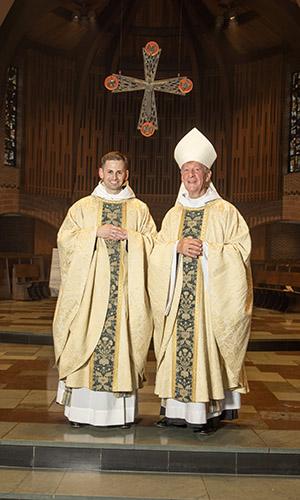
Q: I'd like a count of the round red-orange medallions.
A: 4